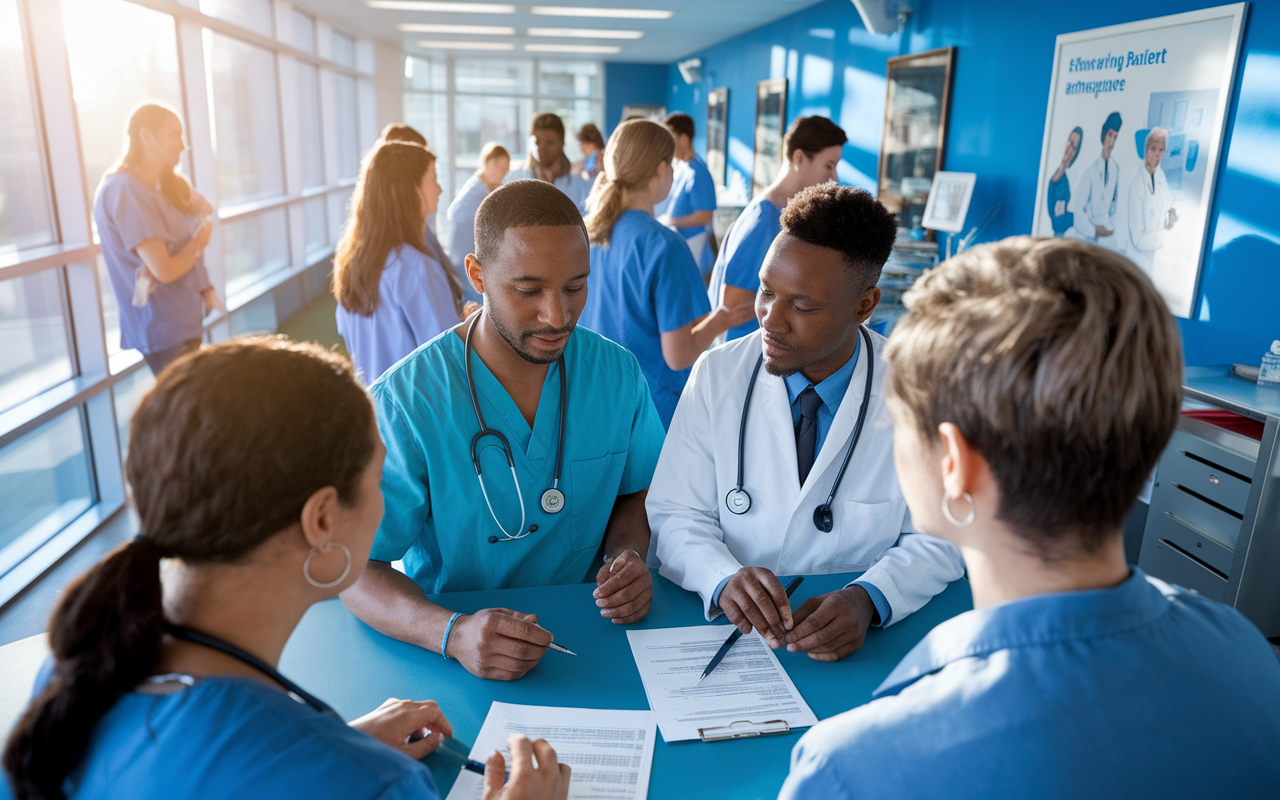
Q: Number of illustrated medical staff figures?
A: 3